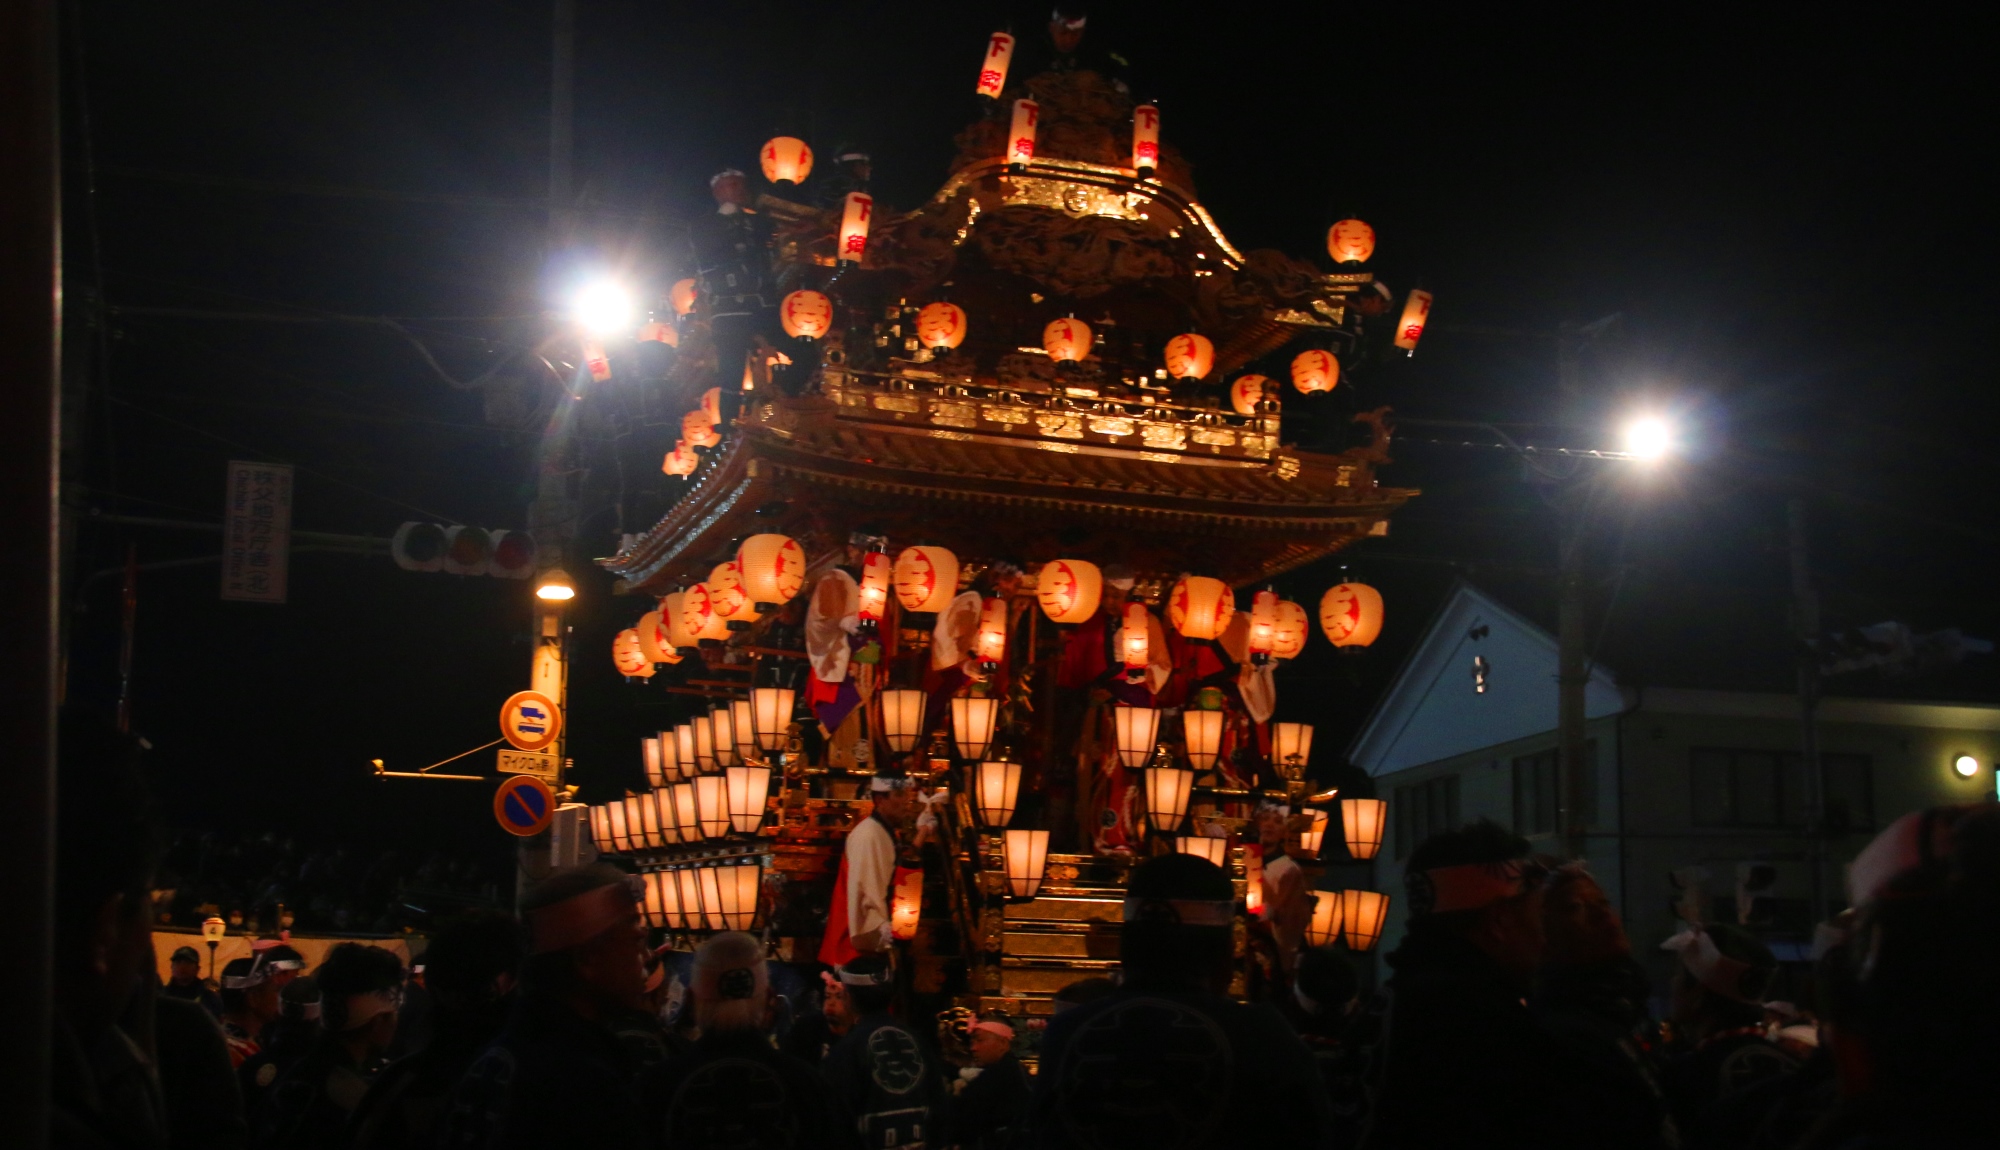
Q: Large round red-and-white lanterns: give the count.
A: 11